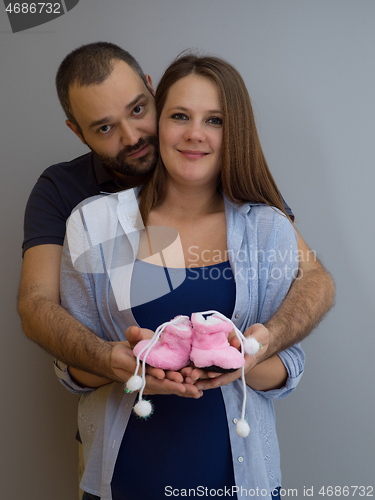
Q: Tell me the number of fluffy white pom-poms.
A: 4